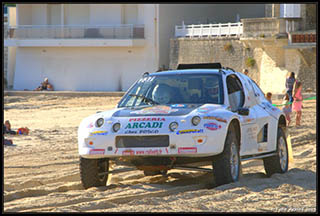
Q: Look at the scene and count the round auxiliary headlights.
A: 4